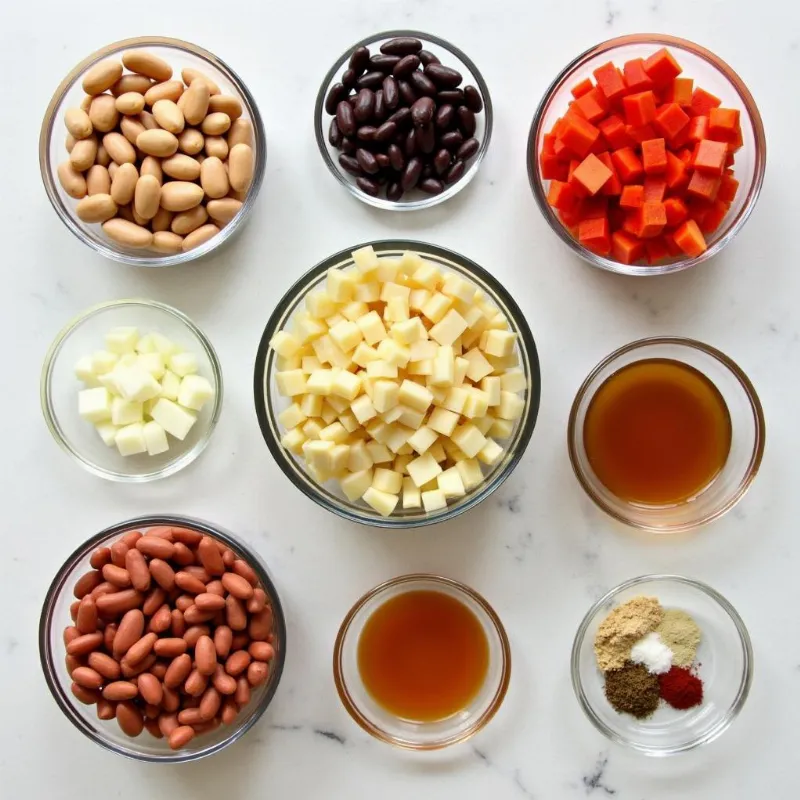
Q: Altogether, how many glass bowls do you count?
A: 9